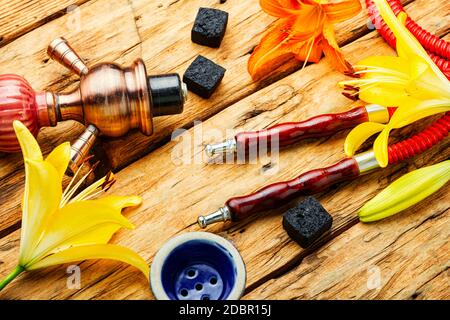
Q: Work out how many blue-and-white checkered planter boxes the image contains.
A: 0